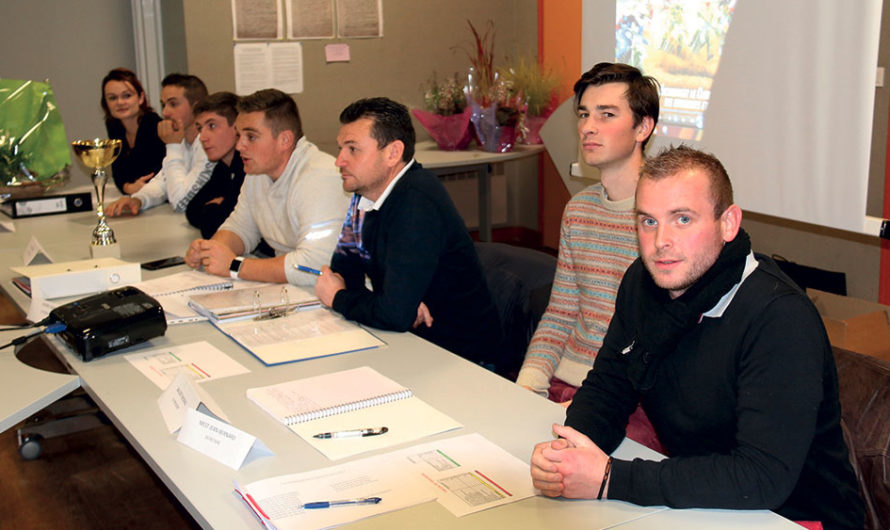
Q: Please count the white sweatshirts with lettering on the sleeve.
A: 1